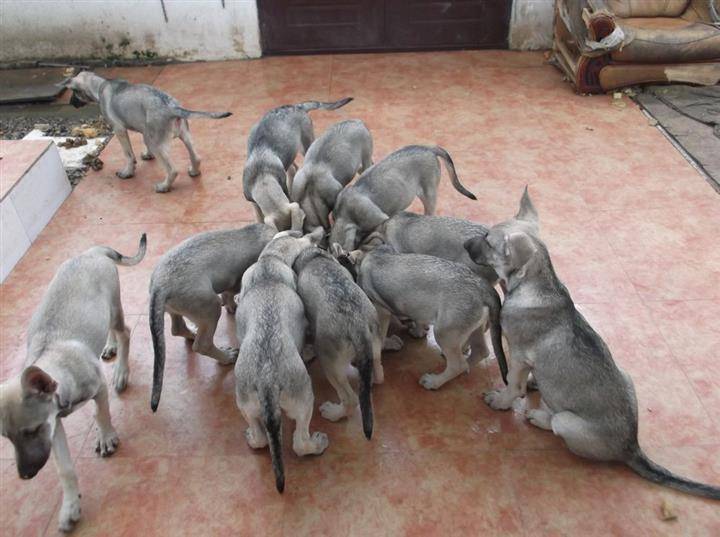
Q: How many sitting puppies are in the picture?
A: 1